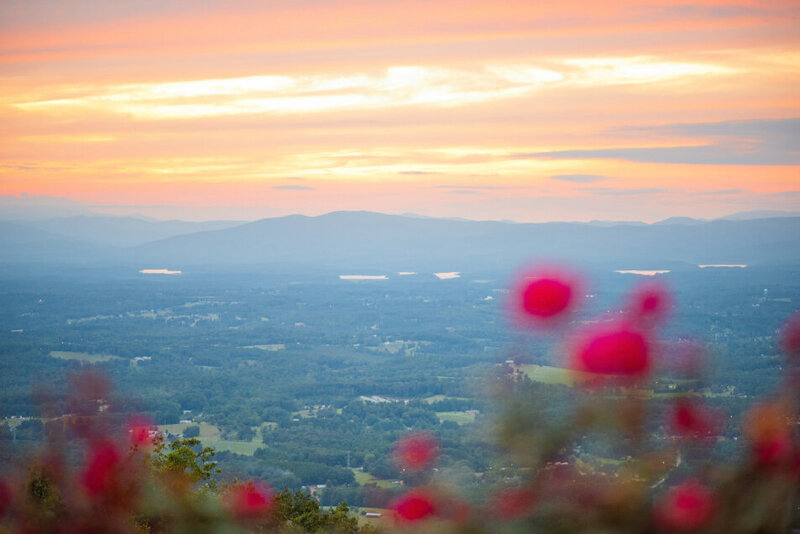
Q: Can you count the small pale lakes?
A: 6